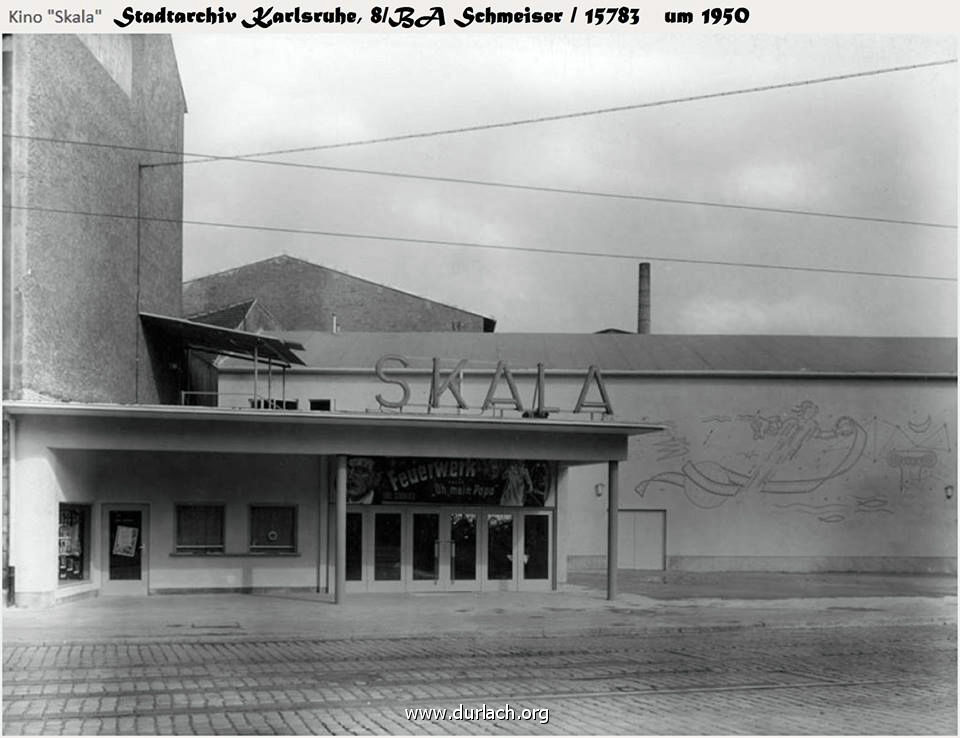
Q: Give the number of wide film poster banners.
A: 1